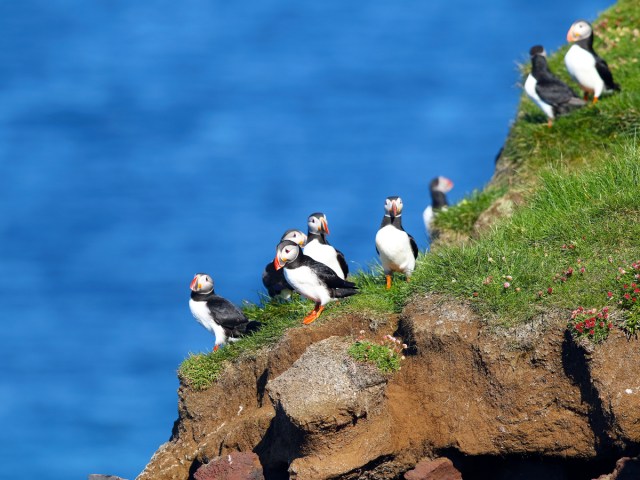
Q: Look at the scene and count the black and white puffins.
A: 8